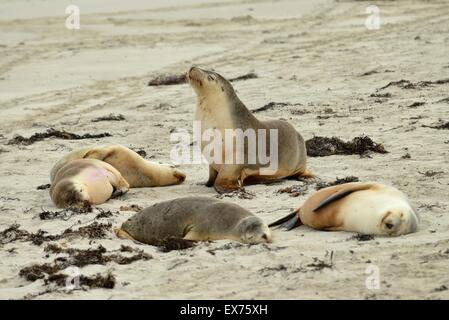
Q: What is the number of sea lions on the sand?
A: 5